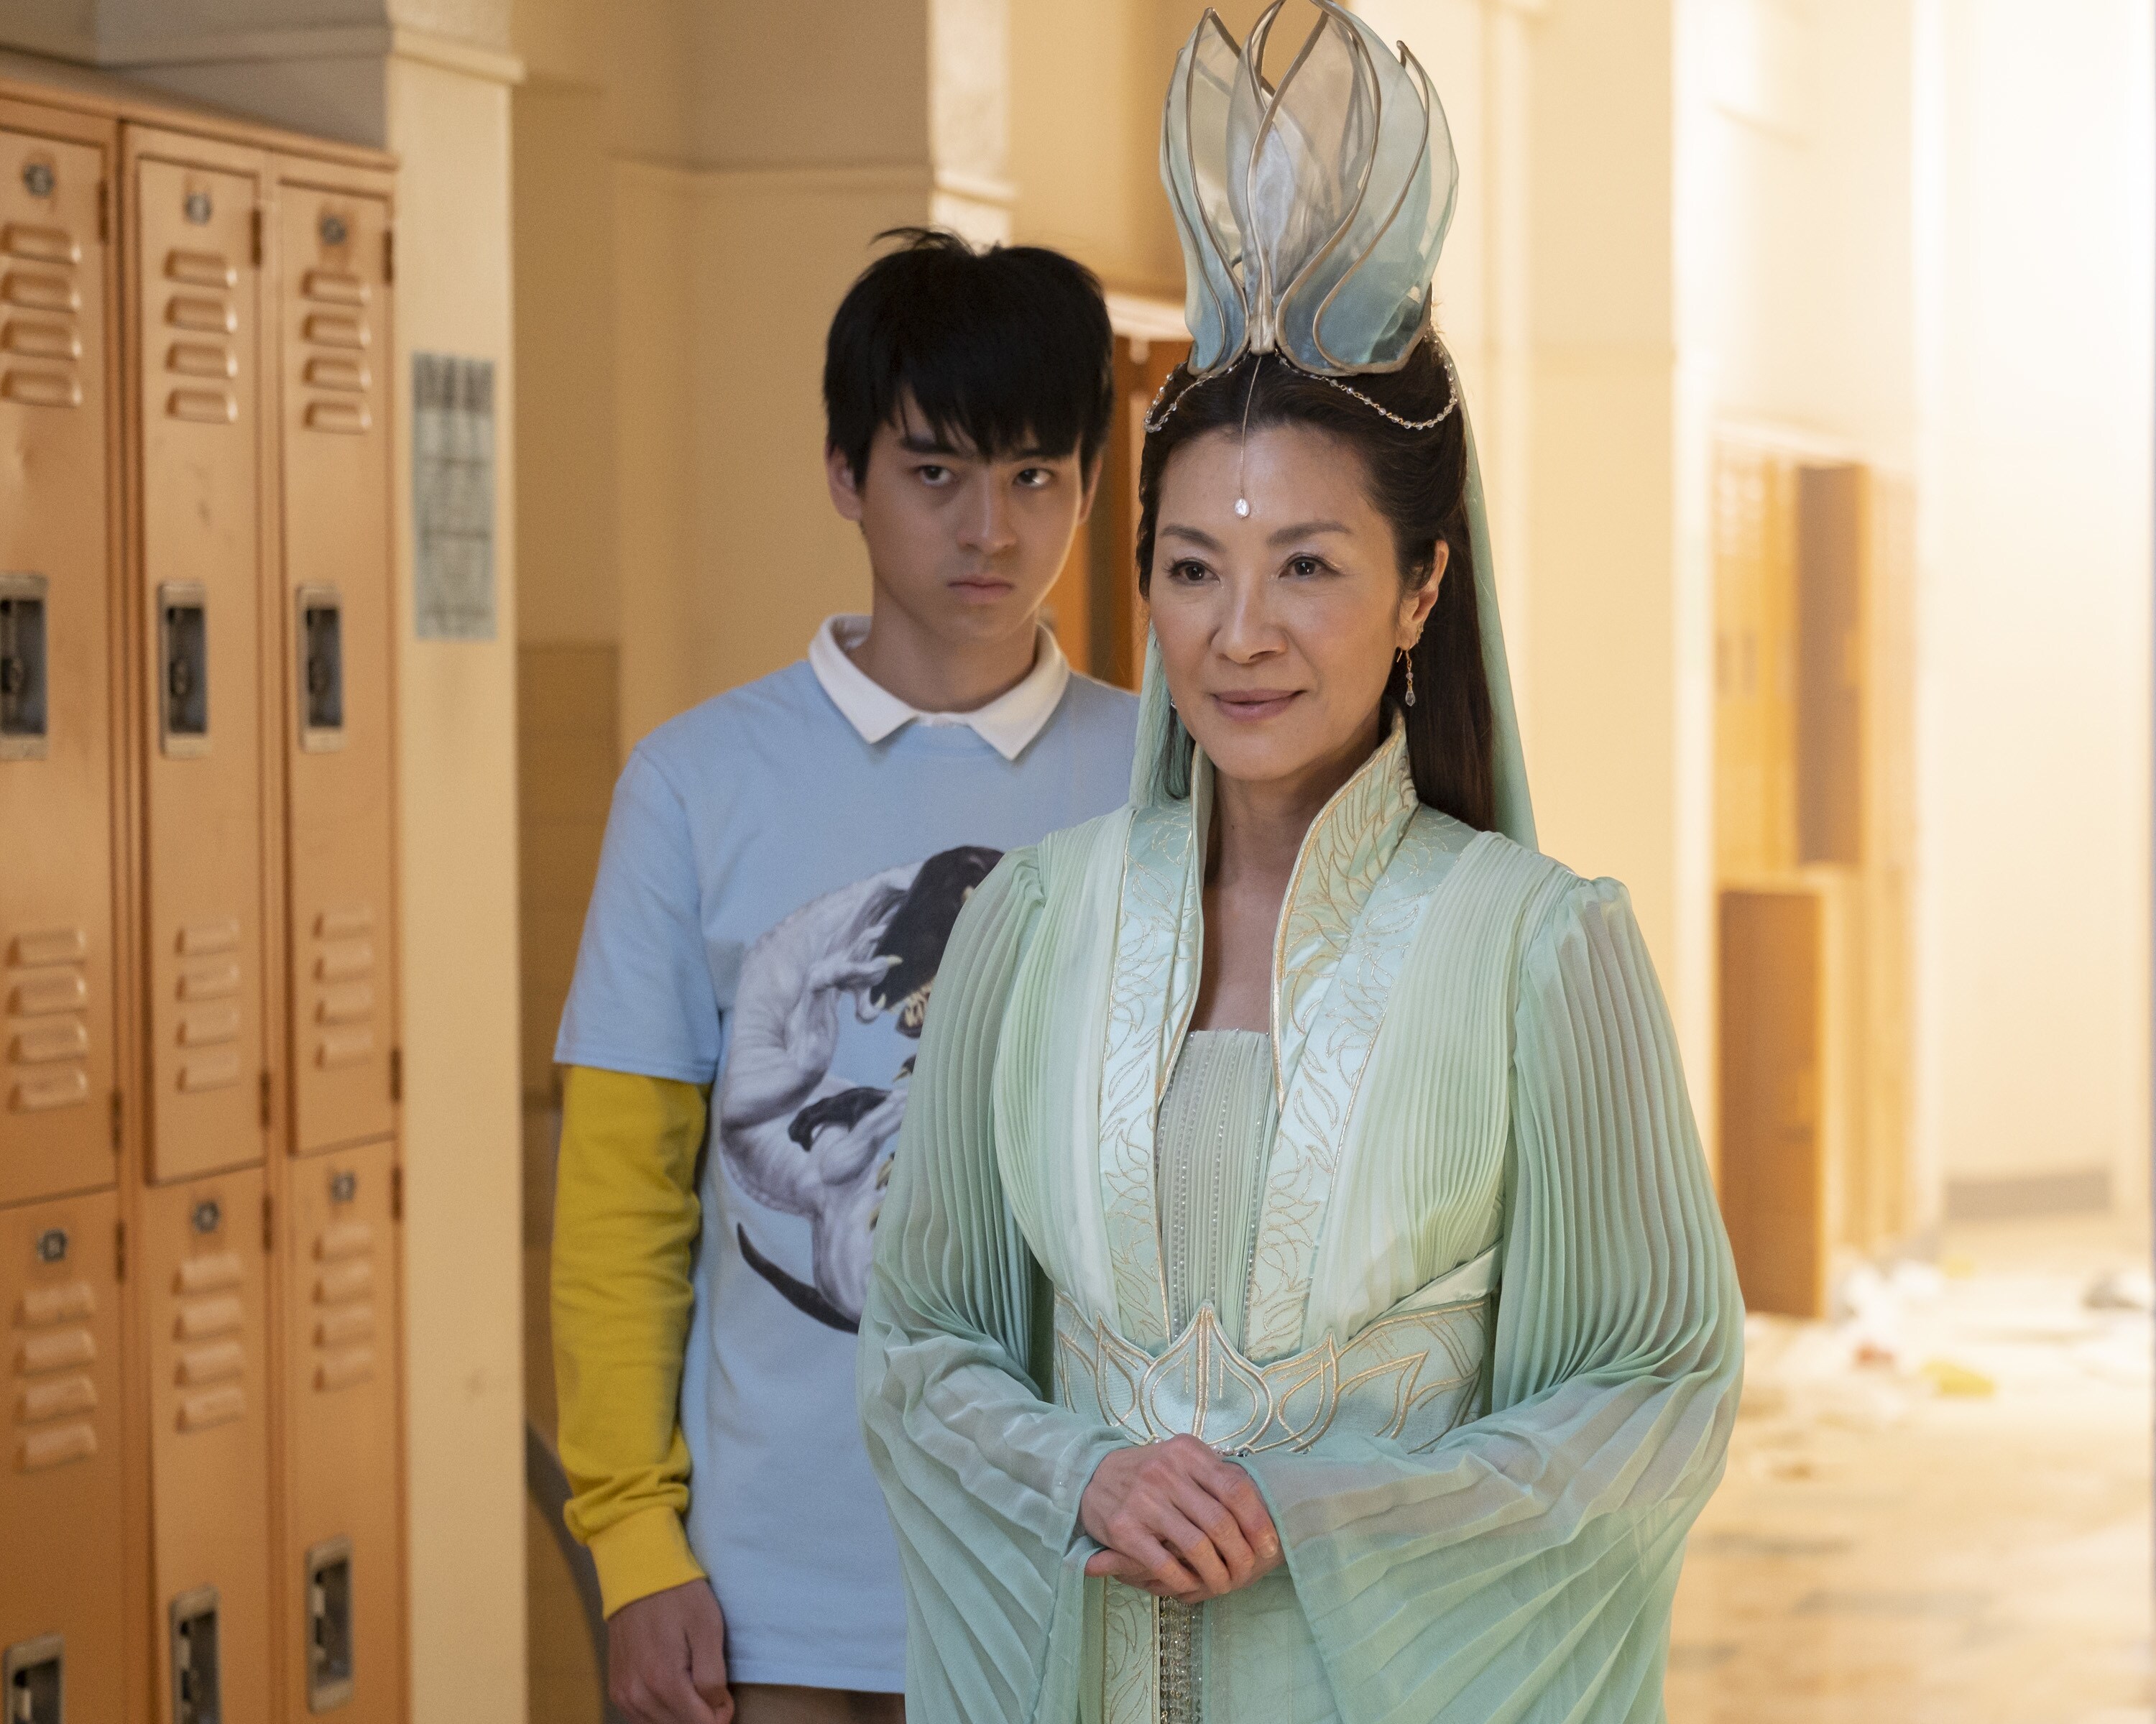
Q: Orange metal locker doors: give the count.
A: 6